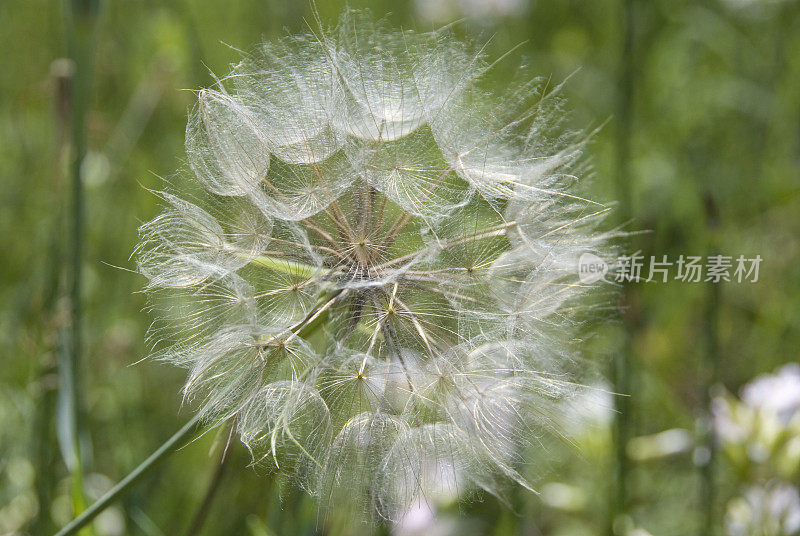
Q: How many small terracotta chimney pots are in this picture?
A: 0